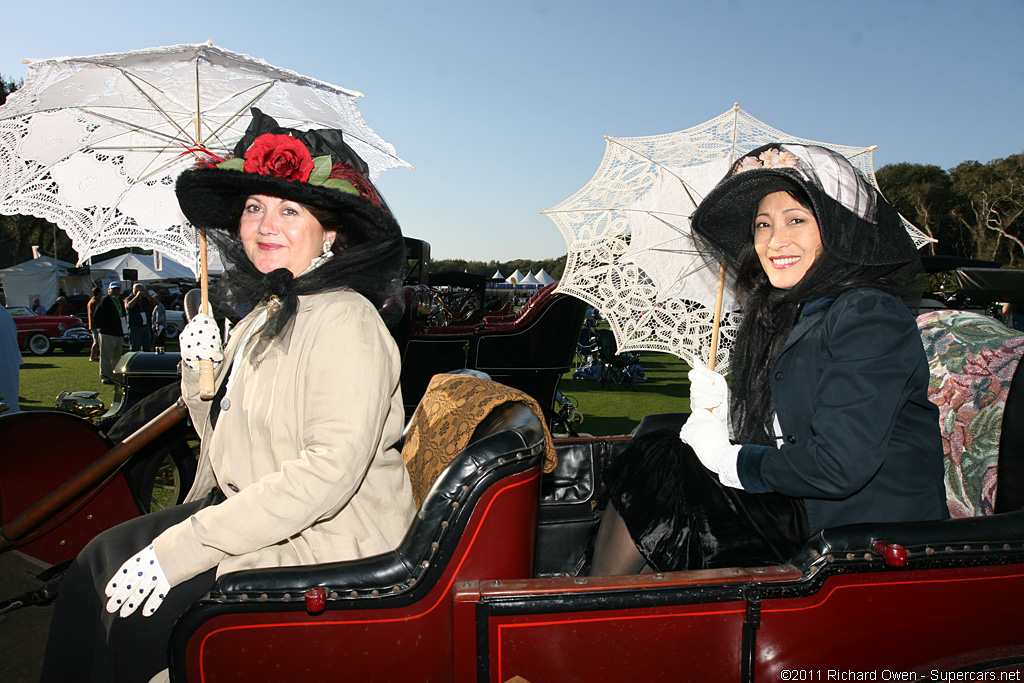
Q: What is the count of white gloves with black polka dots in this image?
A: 2